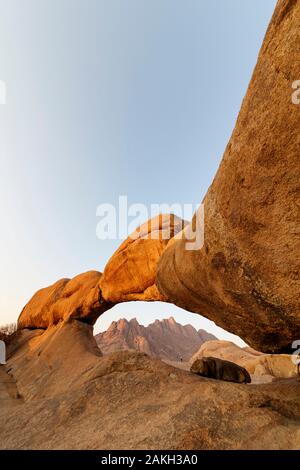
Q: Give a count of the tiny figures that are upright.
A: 1